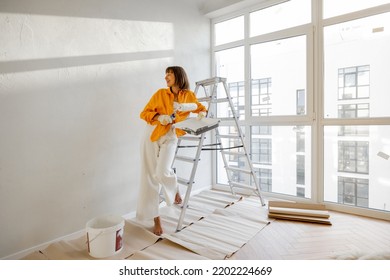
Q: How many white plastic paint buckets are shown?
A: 1